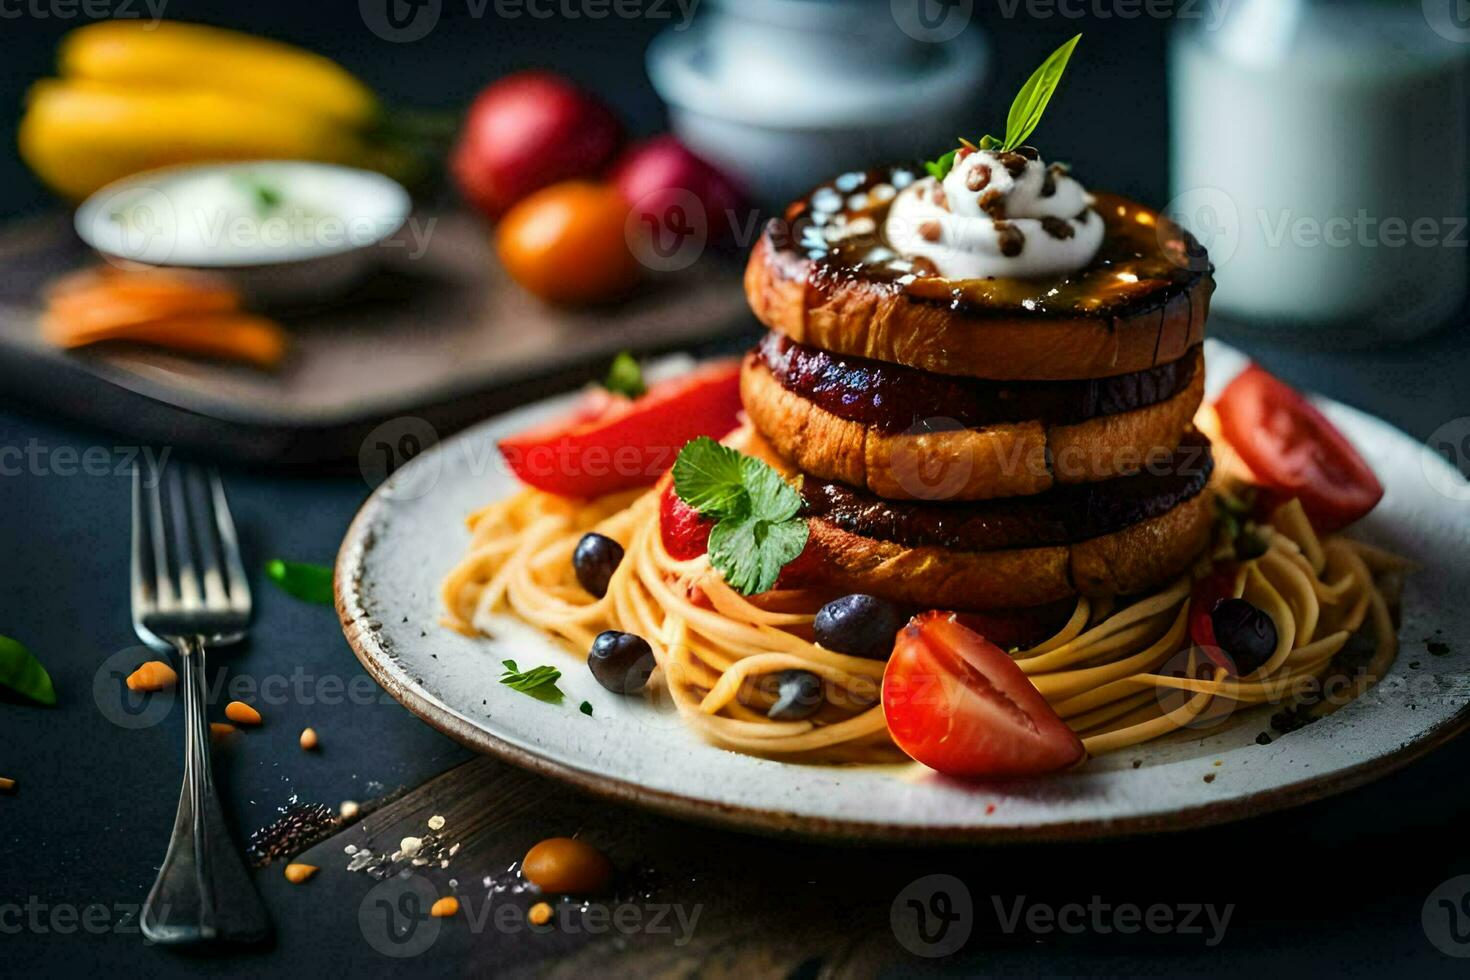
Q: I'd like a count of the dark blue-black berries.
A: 5